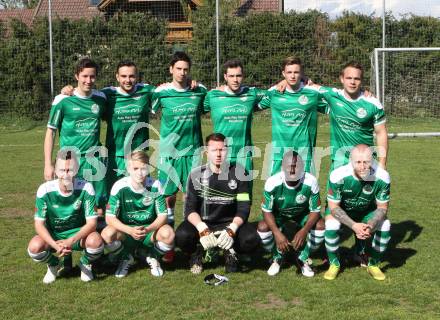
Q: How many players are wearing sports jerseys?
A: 11